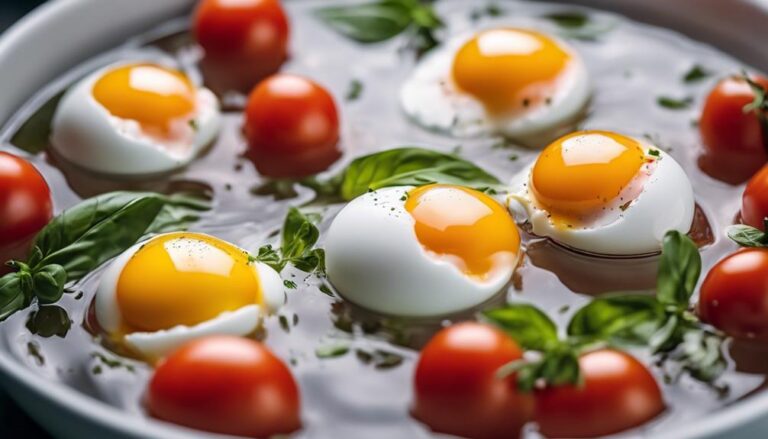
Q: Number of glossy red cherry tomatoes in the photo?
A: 9